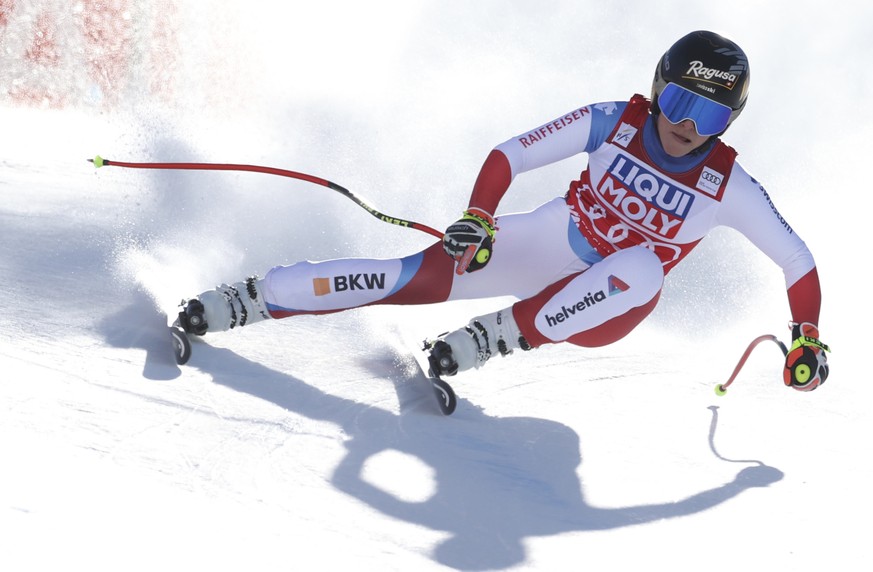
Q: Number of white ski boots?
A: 2